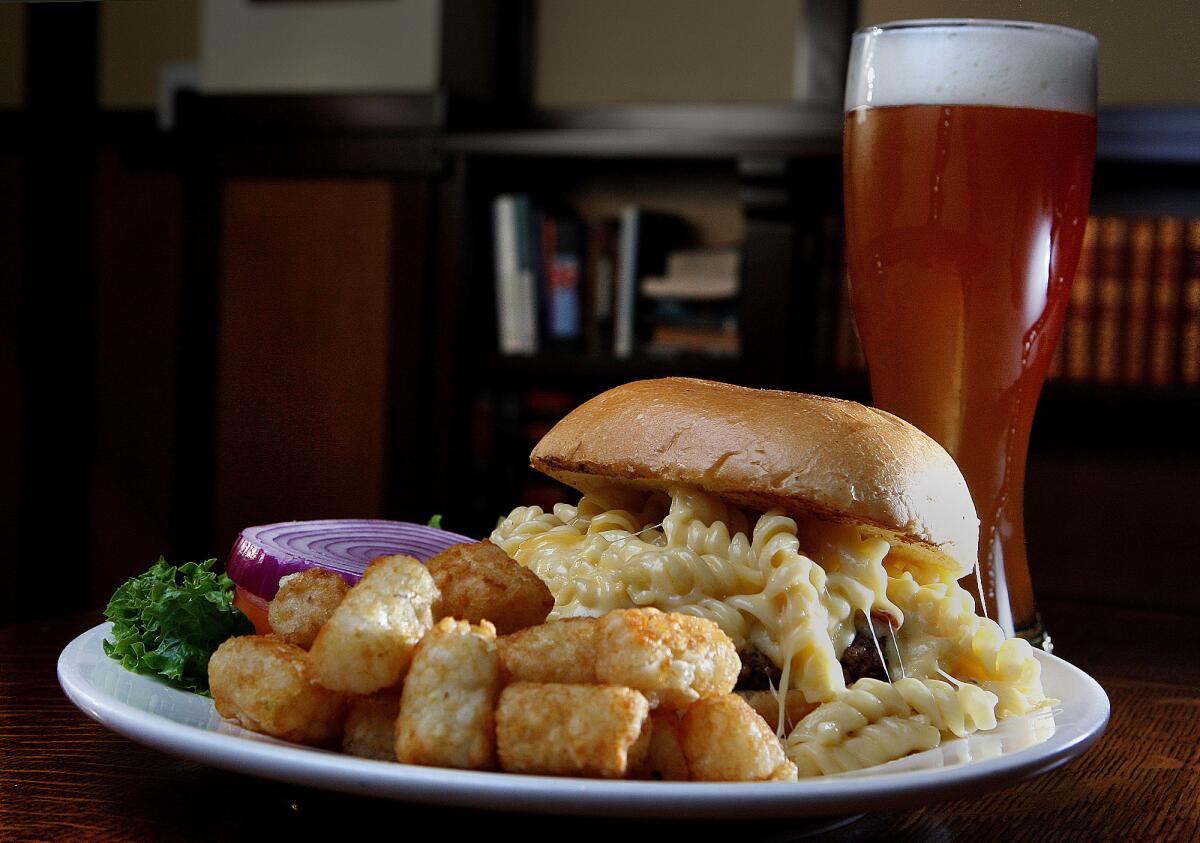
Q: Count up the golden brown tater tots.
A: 11